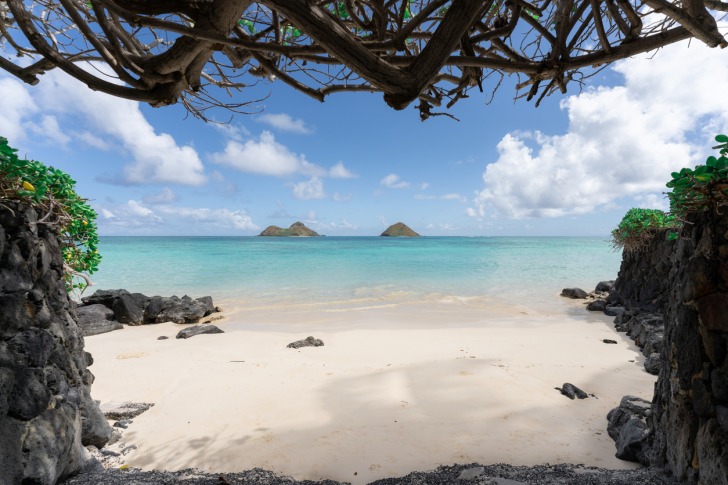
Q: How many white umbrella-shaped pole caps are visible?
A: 0